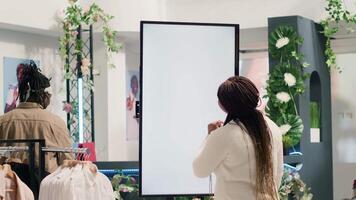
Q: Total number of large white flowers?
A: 4